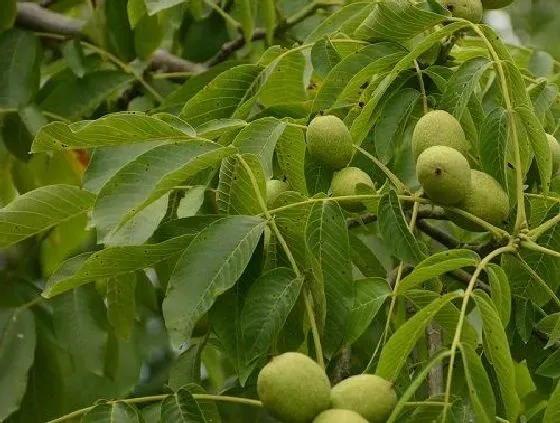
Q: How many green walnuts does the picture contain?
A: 12